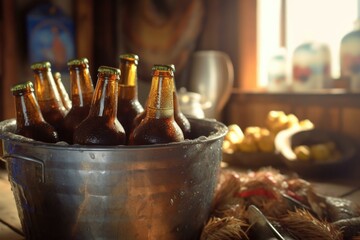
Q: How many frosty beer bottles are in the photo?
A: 8